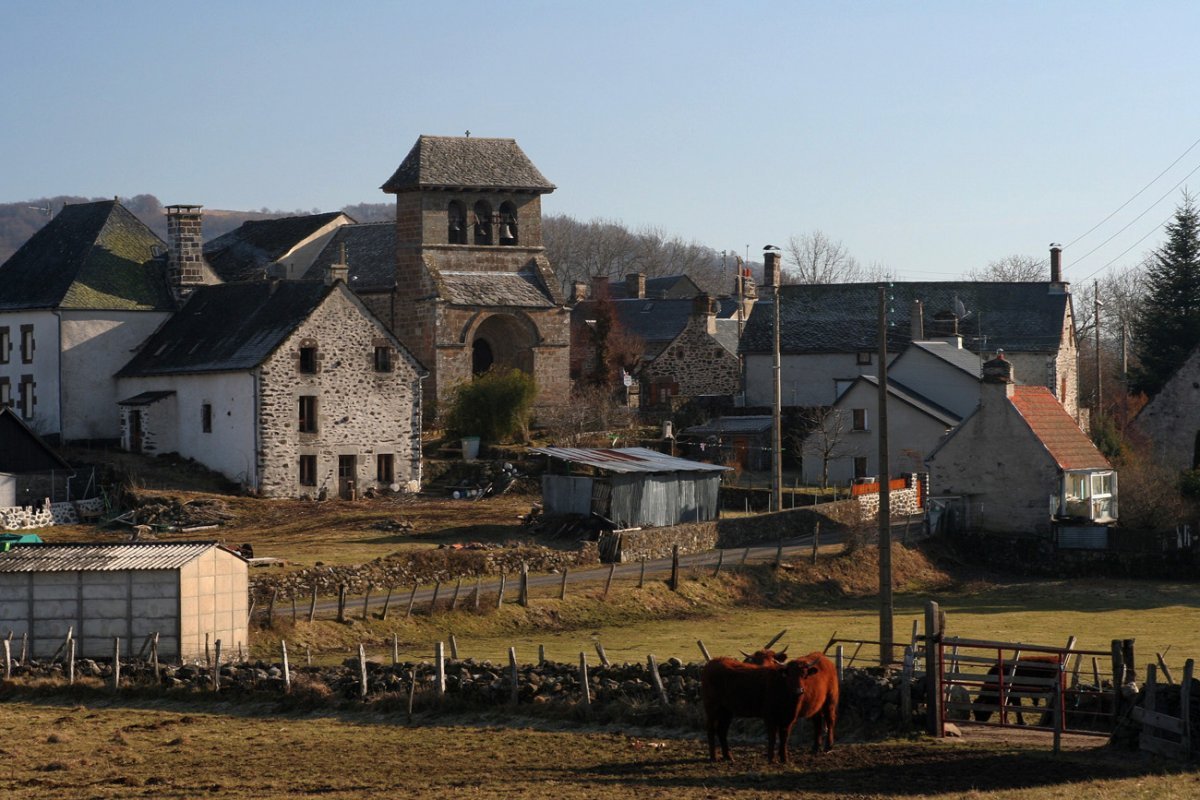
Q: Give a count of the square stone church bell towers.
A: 1